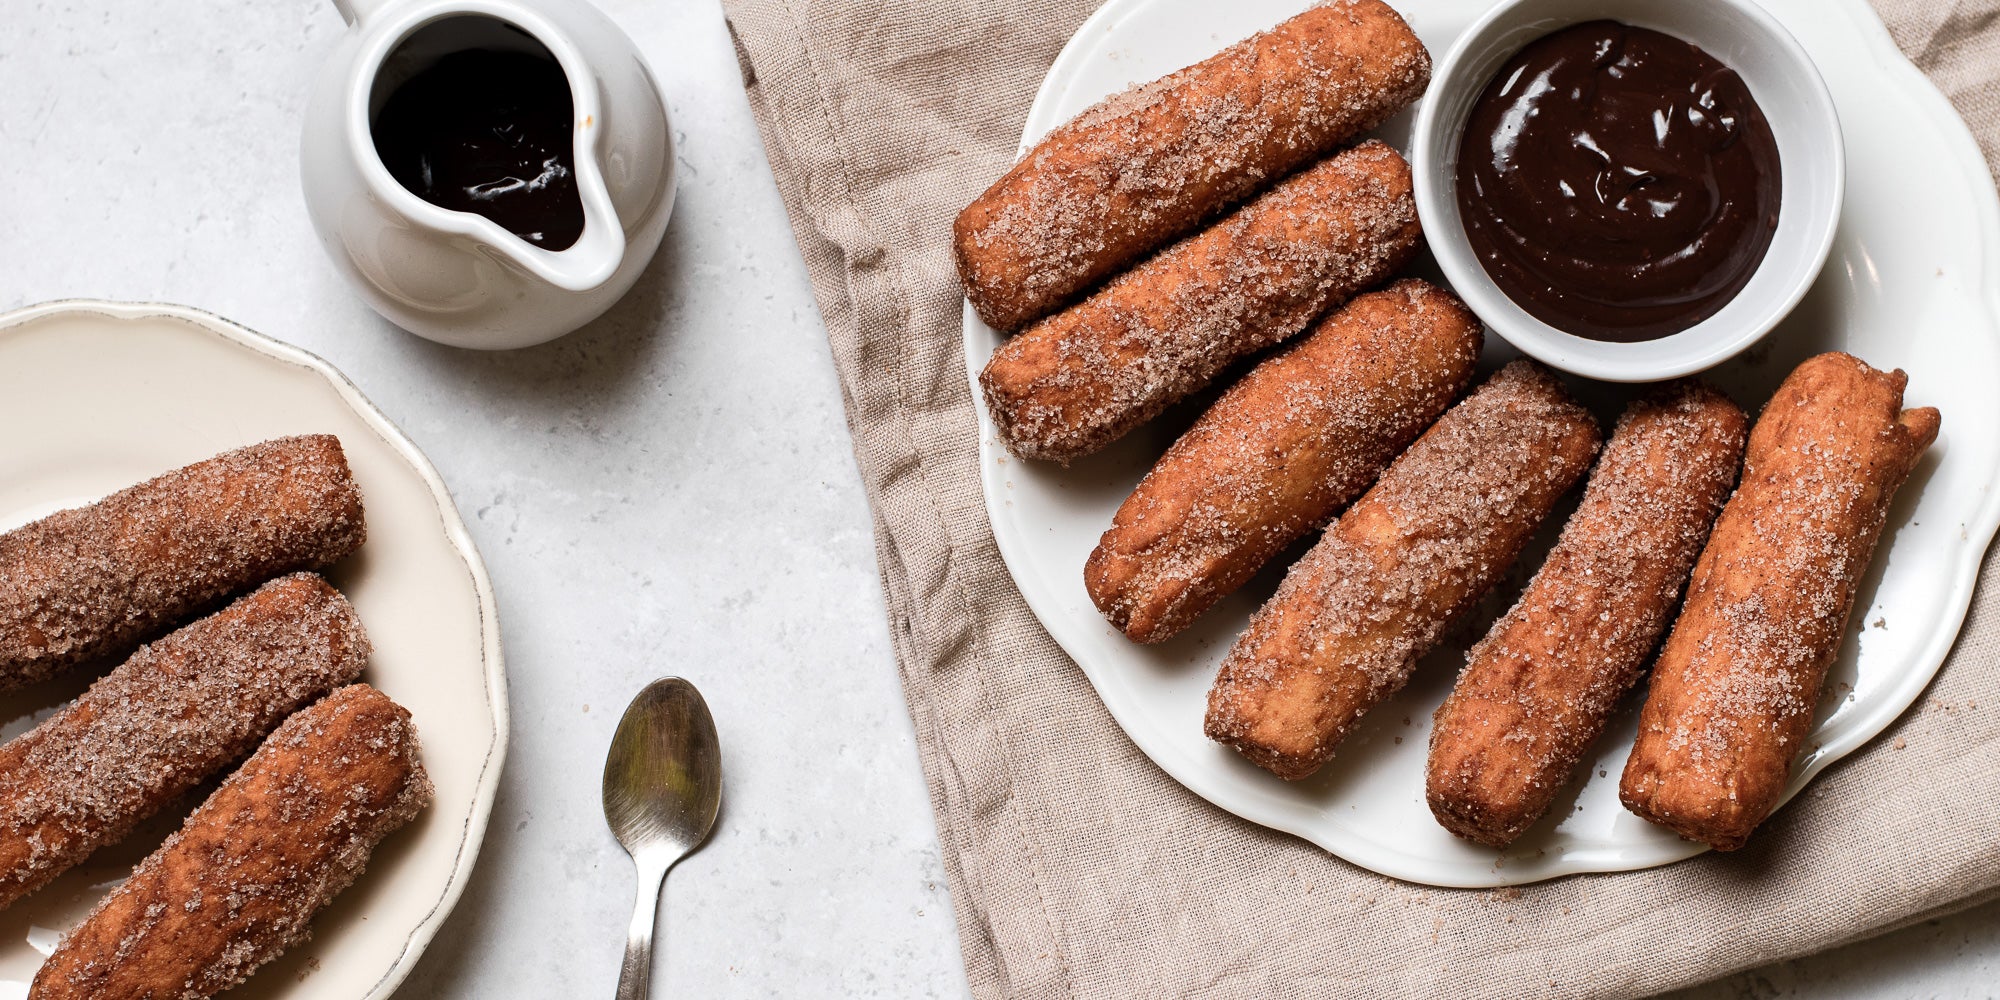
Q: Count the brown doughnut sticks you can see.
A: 9